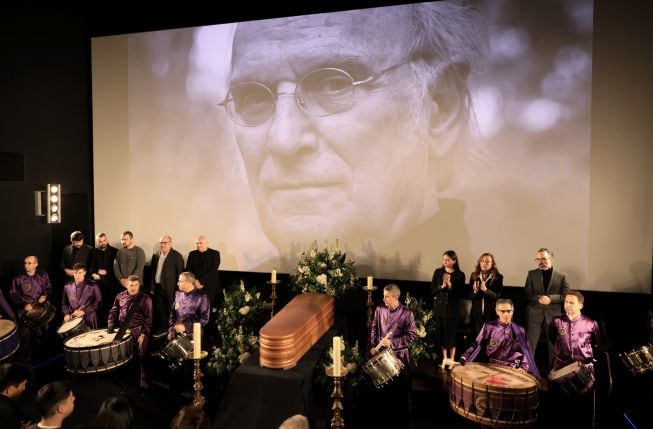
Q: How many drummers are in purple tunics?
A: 7